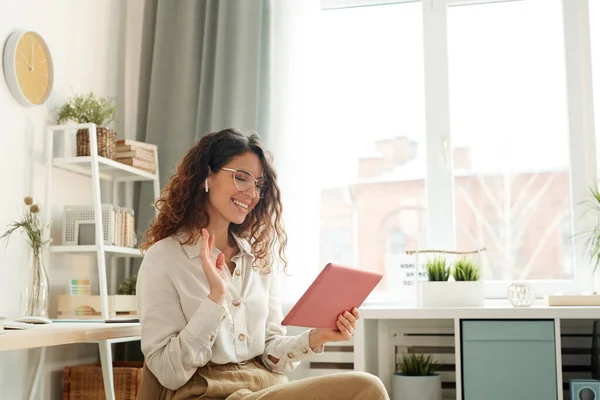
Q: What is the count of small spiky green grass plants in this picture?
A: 3